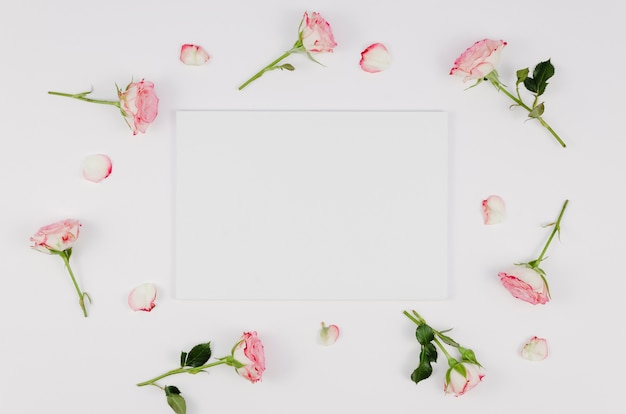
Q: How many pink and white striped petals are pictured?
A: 7